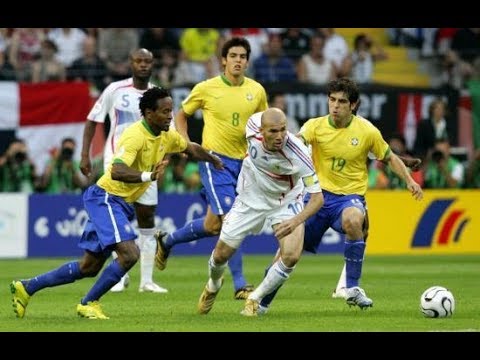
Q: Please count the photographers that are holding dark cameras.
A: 3